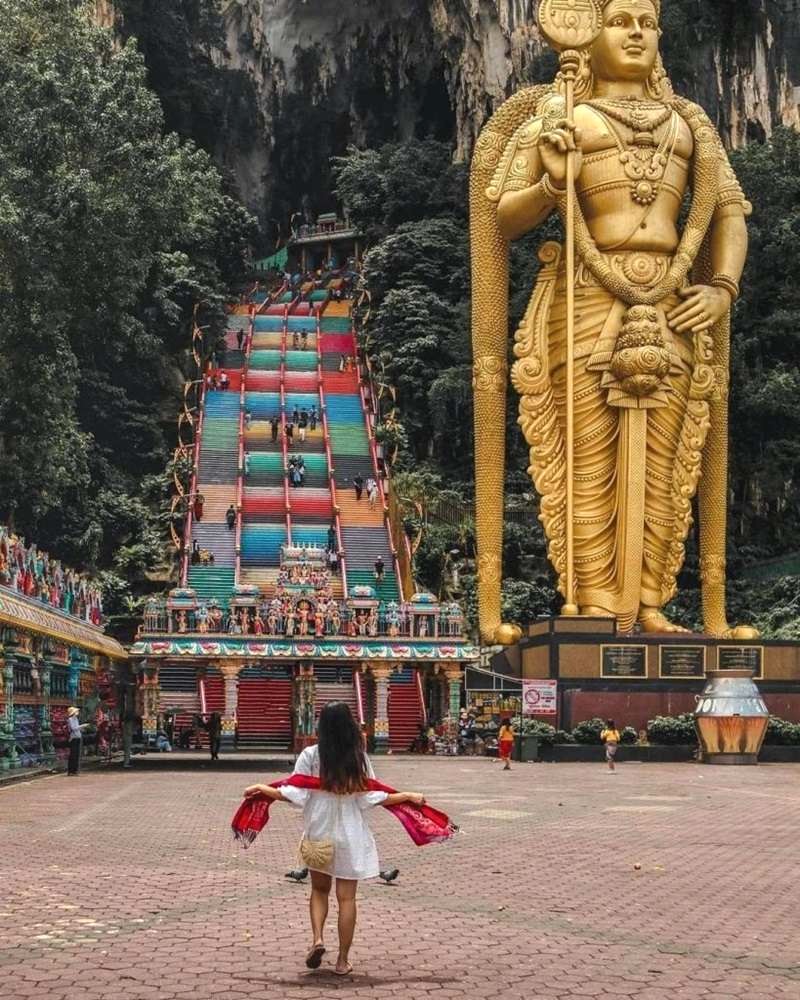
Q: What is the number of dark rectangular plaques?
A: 3